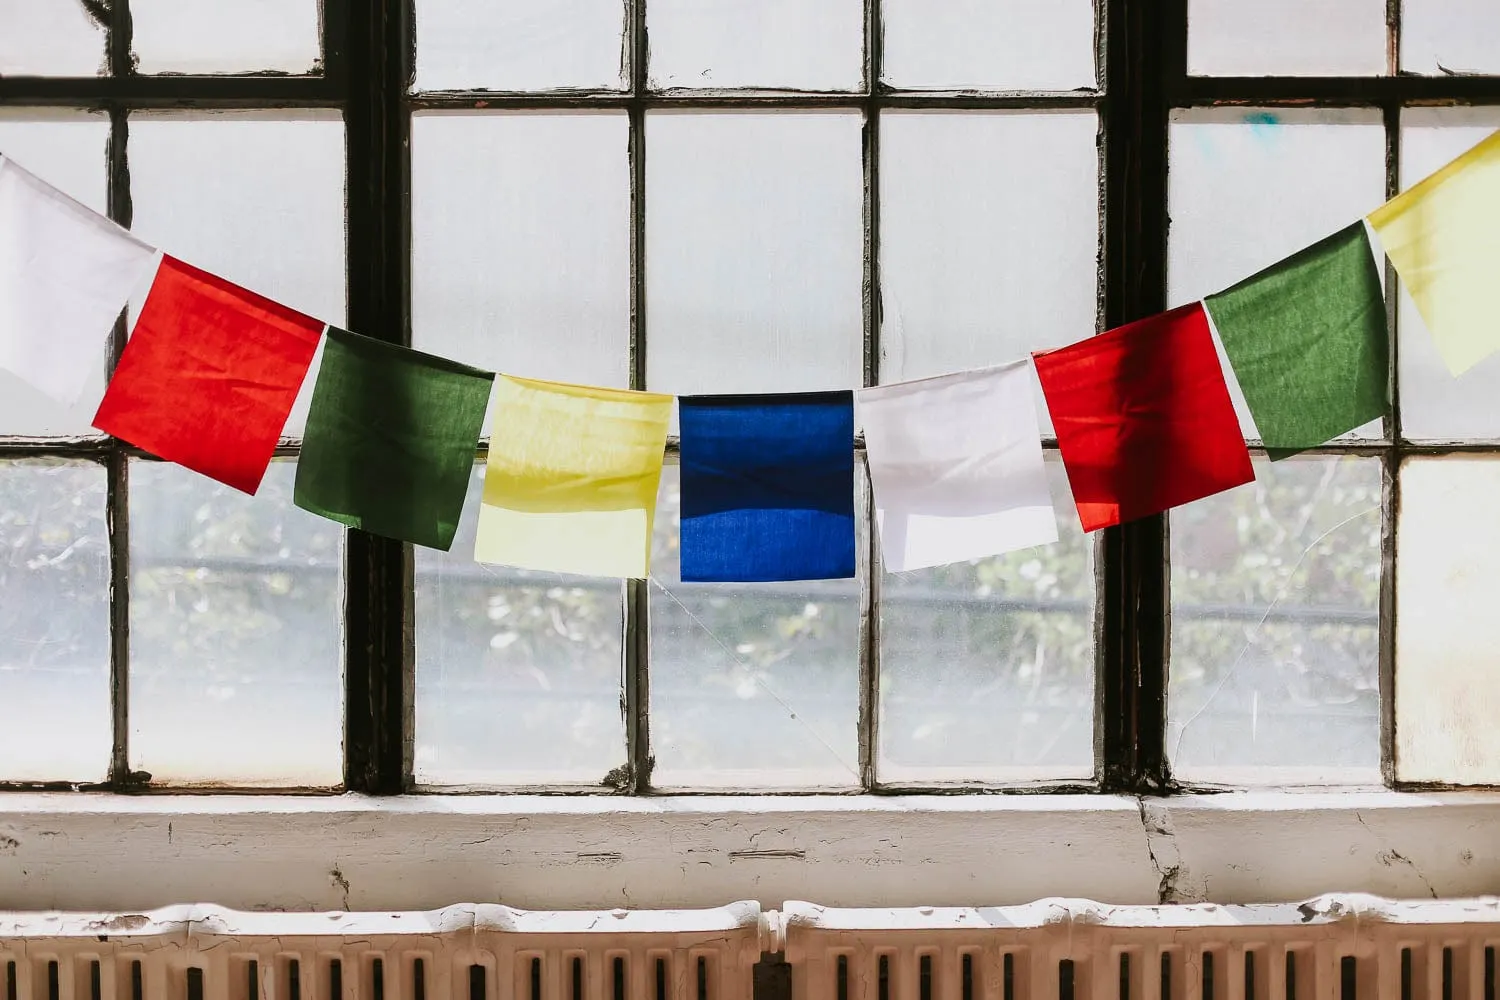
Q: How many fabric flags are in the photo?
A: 9